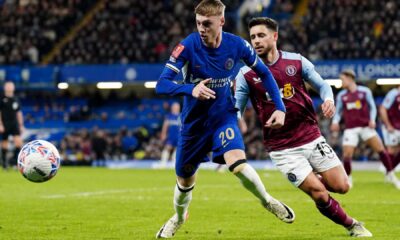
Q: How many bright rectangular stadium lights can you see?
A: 5